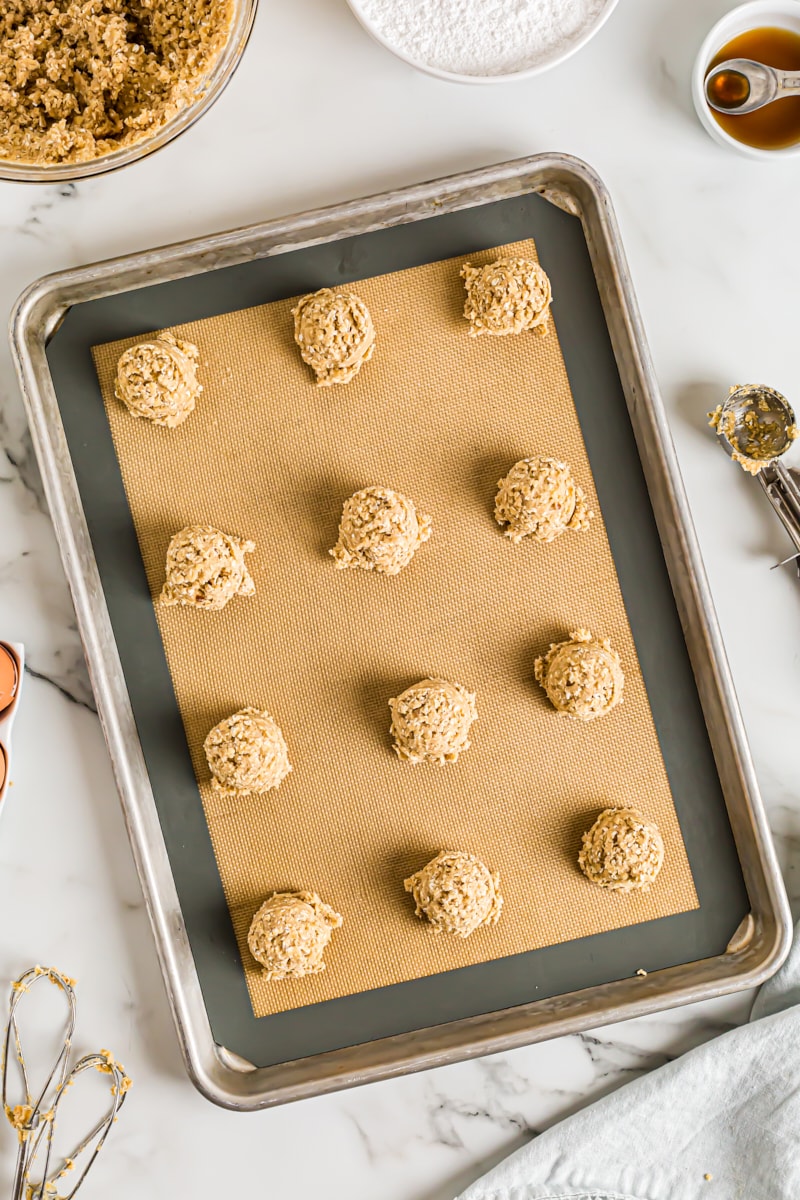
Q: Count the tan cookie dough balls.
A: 12